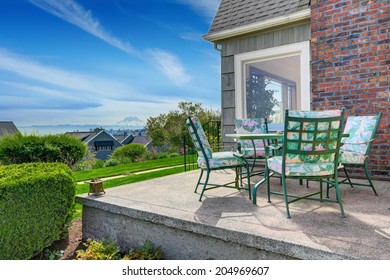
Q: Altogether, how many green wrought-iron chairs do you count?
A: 4